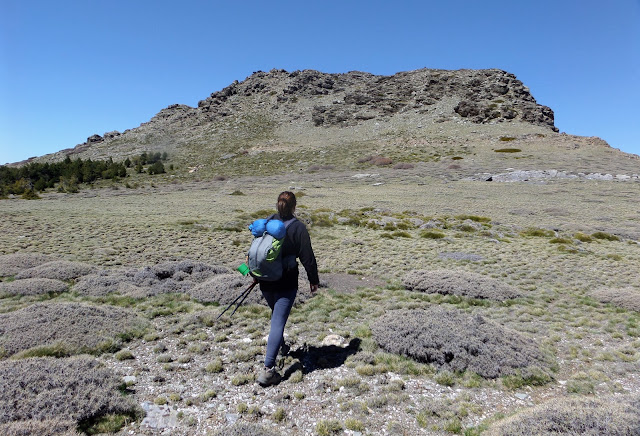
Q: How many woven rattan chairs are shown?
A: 0